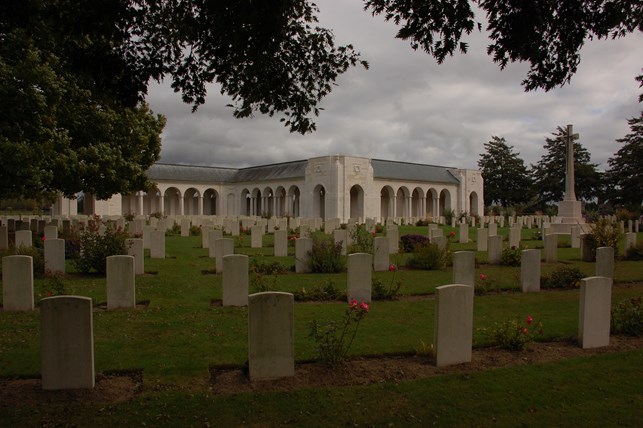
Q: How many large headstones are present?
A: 4